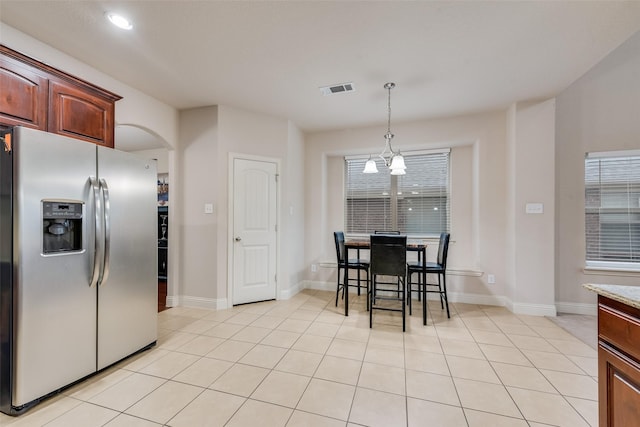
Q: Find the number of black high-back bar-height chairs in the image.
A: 4